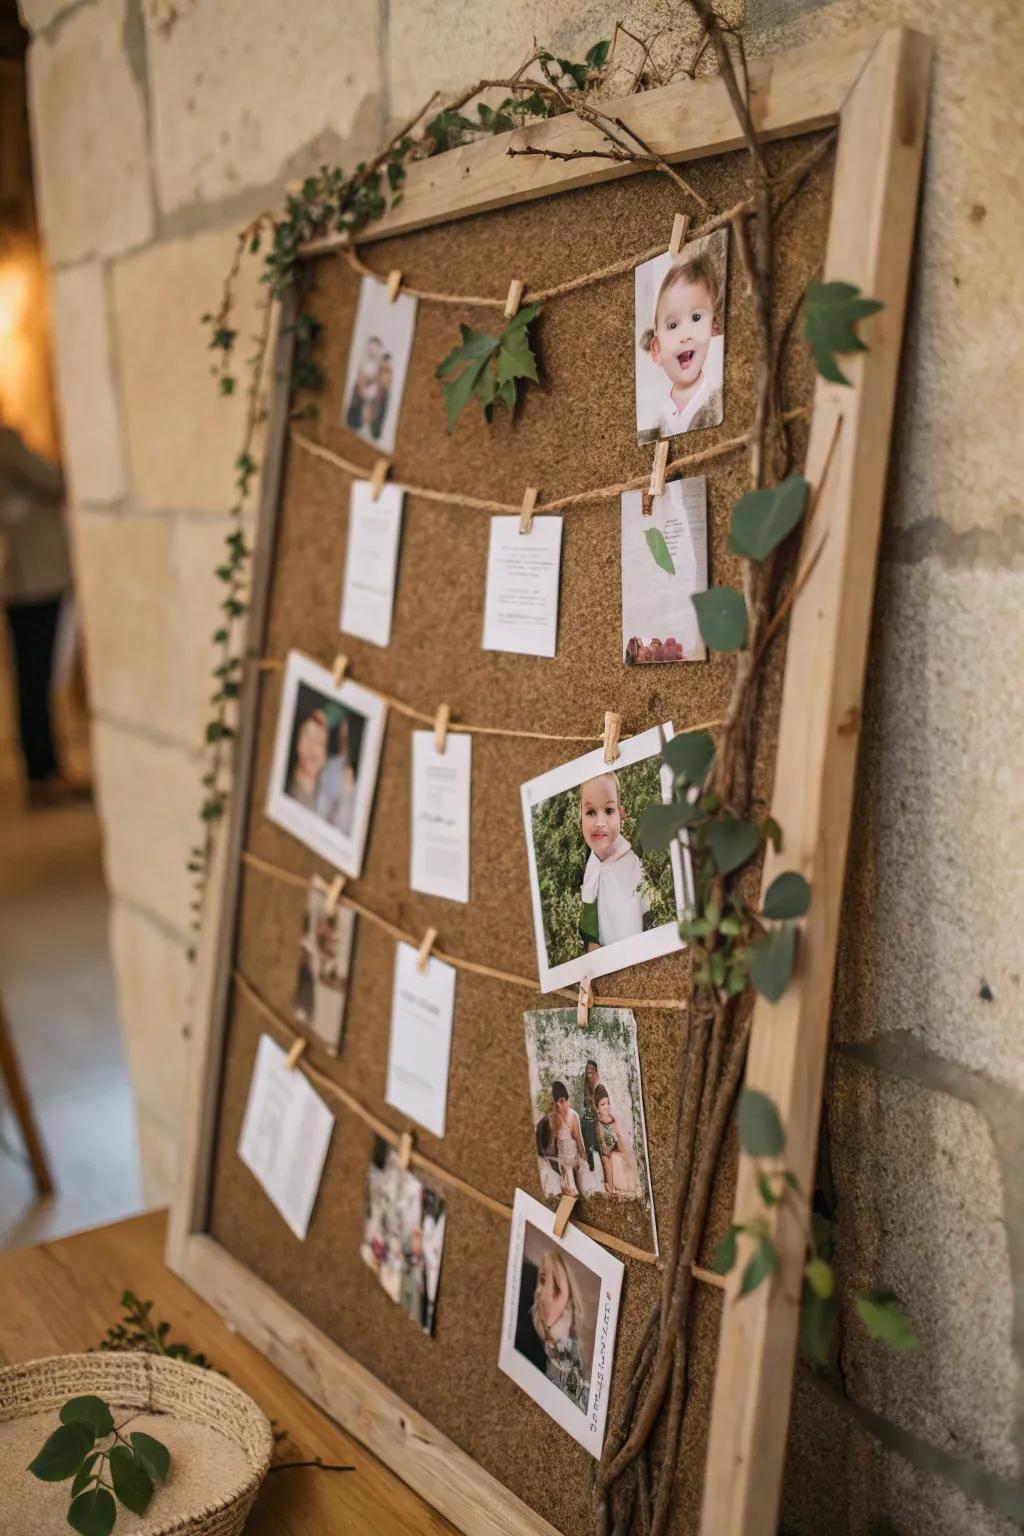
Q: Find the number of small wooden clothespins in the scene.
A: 15